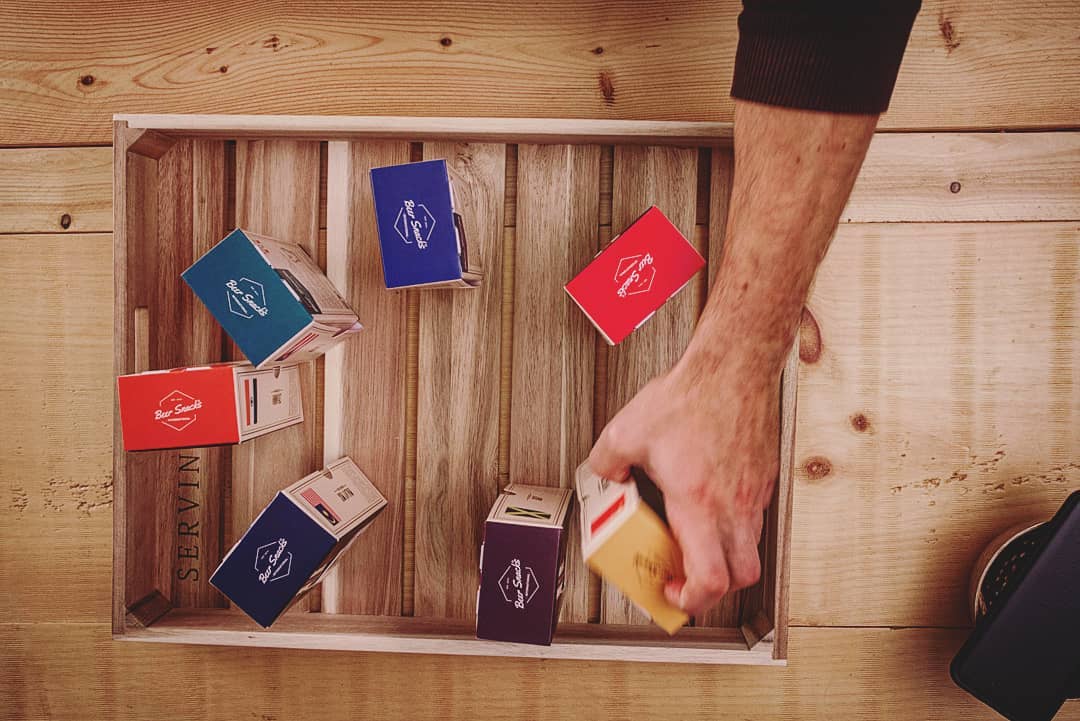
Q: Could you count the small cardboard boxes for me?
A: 7